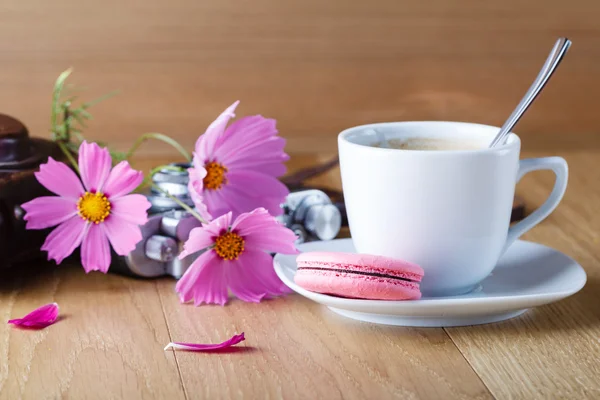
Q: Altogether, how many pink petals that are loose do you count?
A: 2